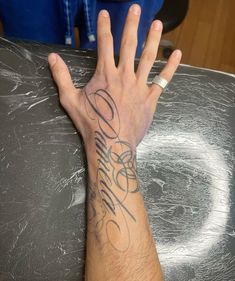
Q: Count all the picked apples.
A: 0